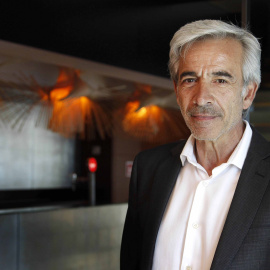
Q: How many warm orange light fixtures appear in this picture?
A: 2